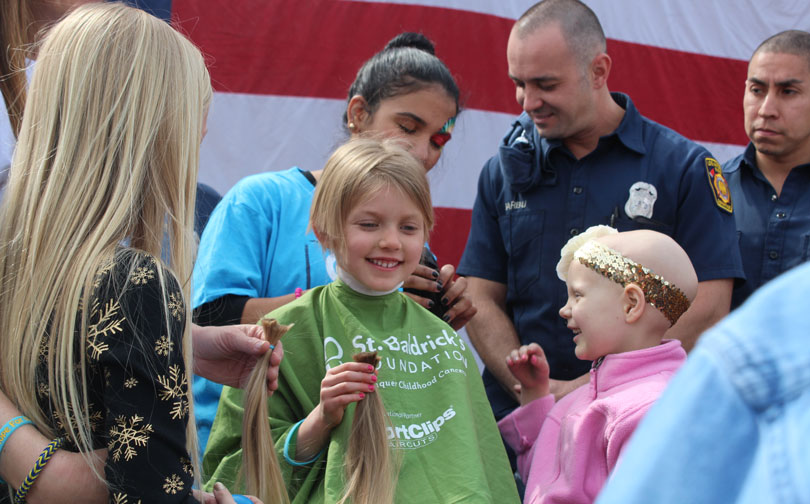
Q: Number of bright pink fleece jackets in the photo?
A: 1